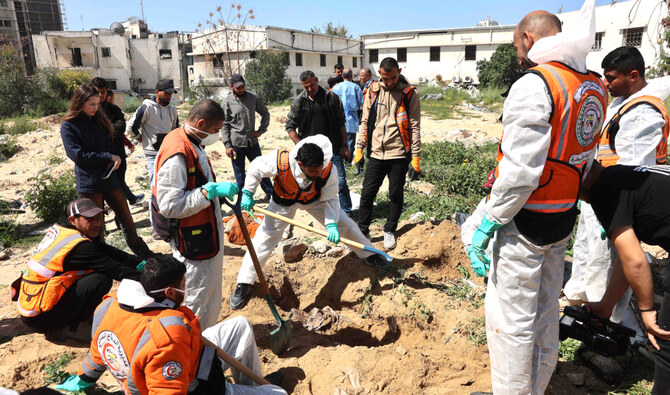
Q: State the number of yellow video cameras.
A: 0